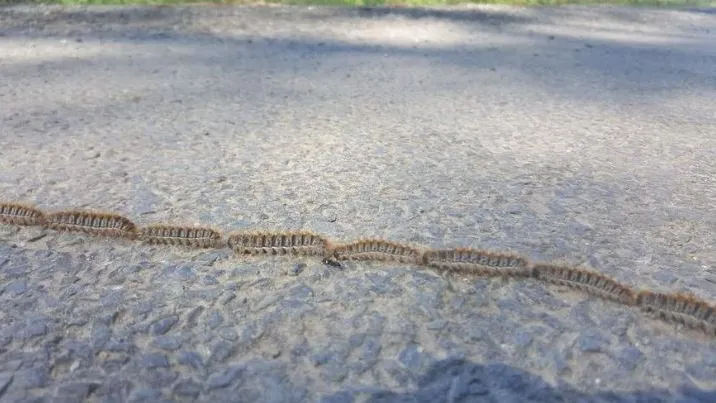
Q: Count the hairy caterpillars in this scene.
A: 8